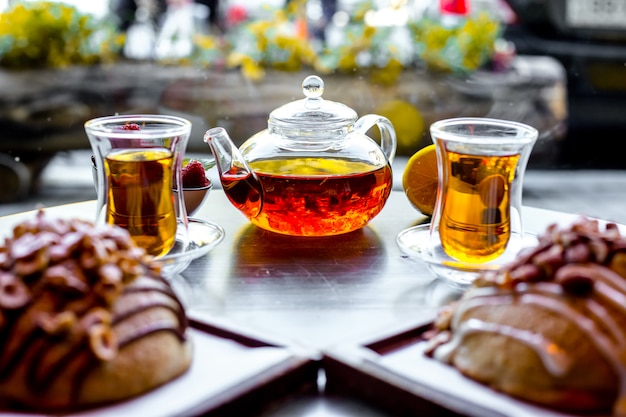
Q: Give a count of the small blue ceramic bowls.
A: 0